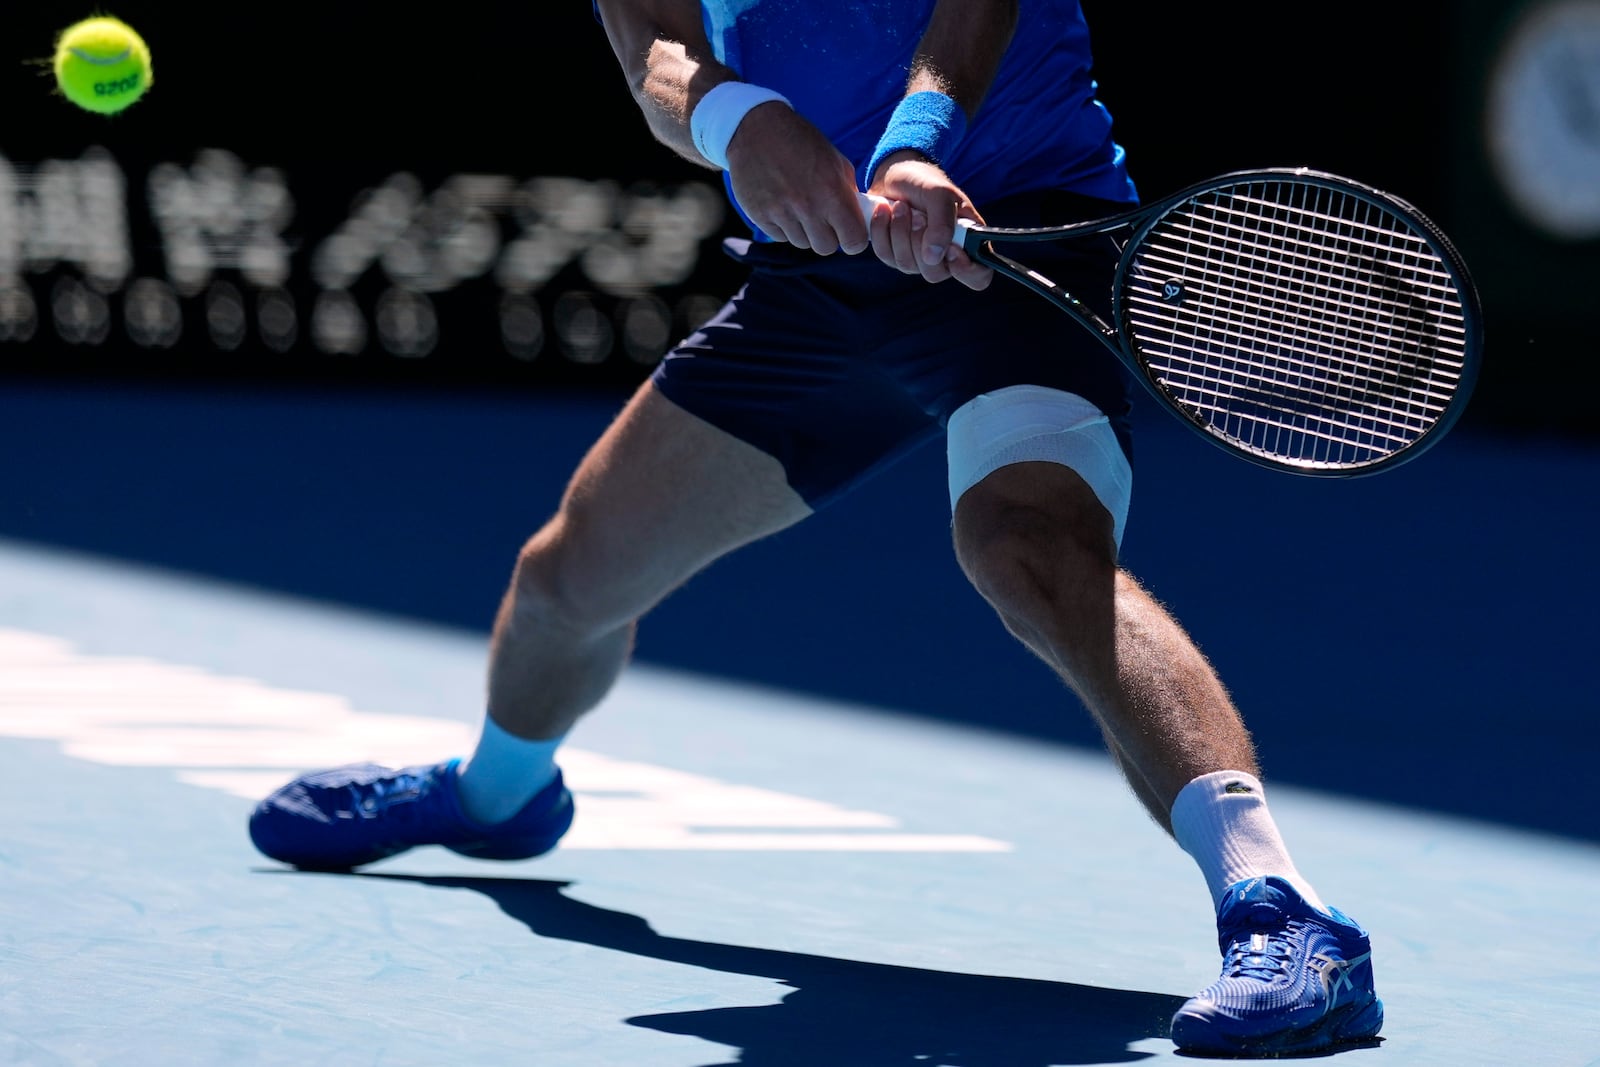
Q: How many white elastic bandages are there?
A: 1